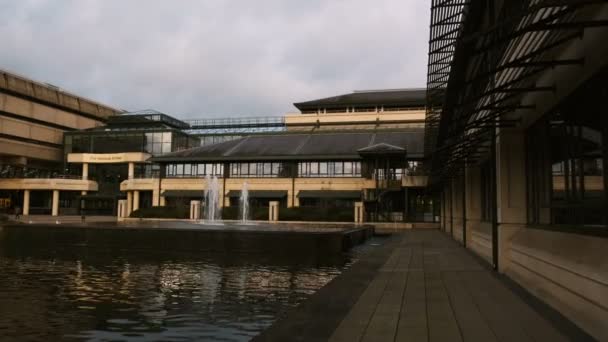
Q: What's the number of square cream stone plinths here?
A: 4